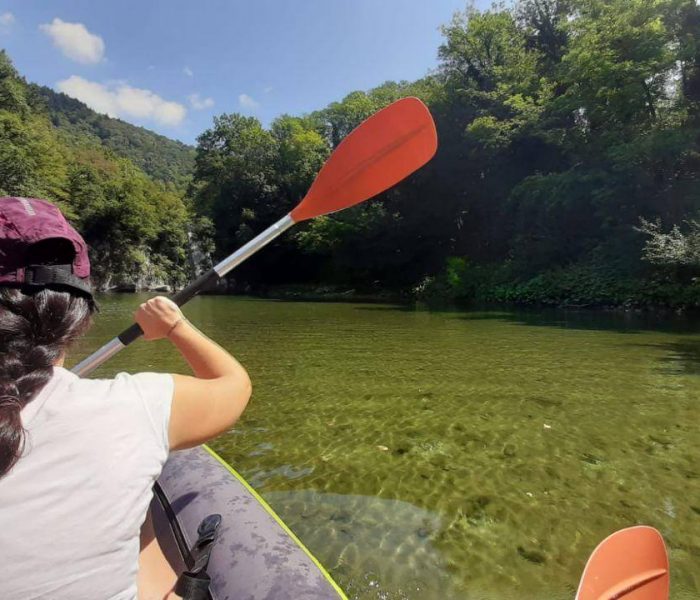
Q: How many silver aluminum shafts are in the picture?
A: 1